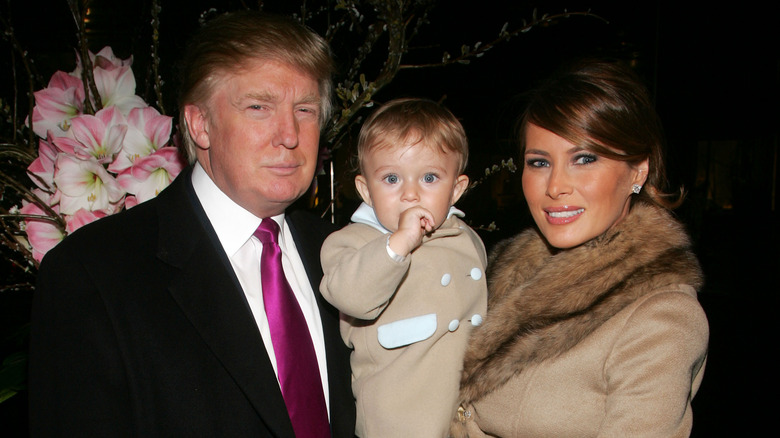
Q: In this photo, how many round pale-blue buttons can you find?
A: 4